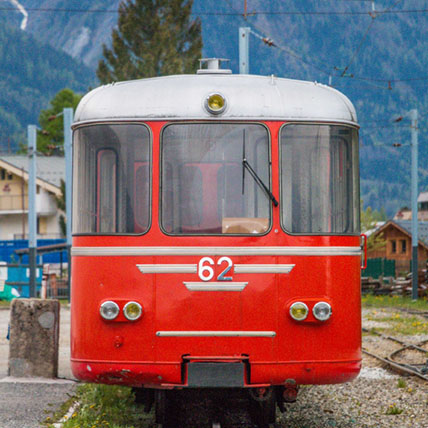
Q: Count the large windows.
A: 3